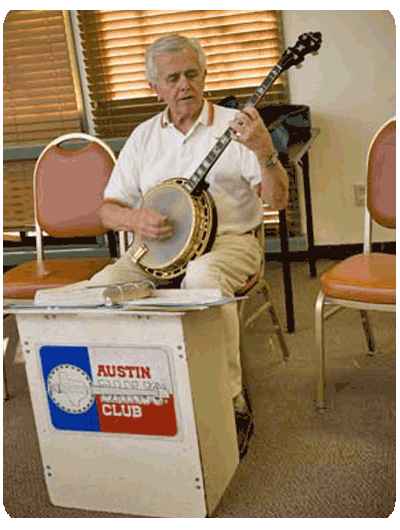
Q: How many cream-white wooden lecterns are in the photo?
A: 1